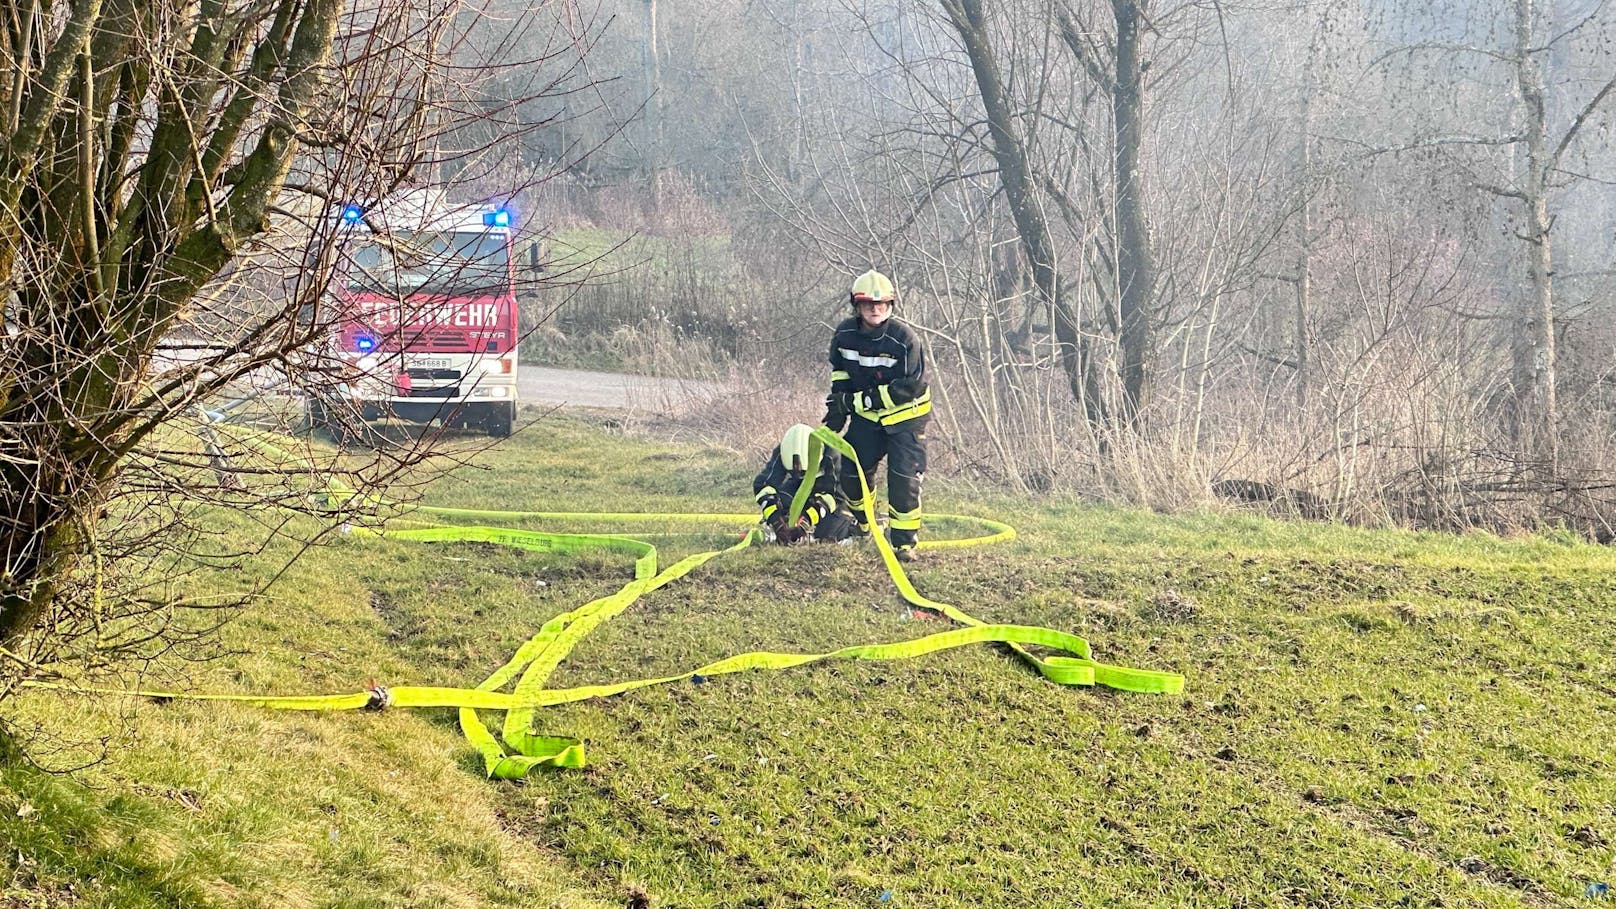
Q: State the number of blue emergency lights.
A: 3